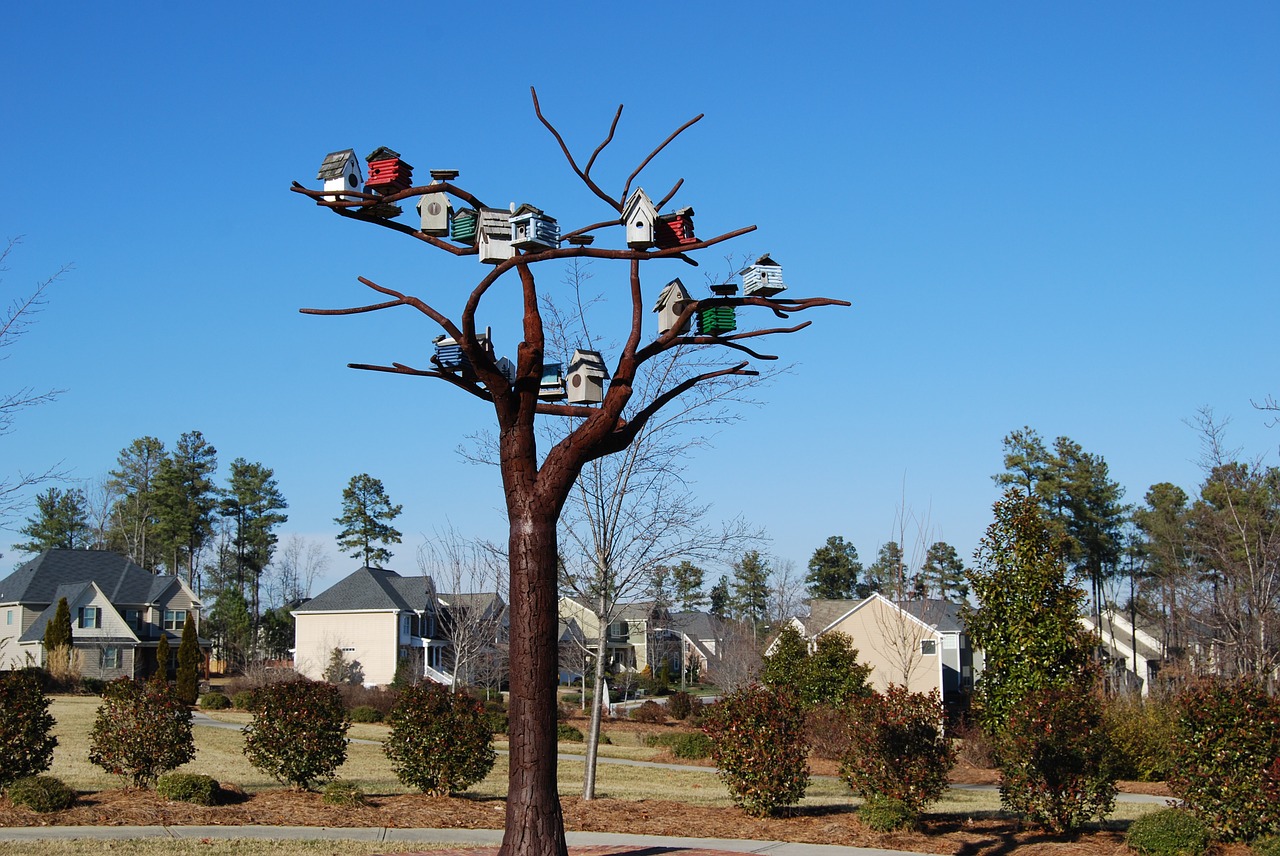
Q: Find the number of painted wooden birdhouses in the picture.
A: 15